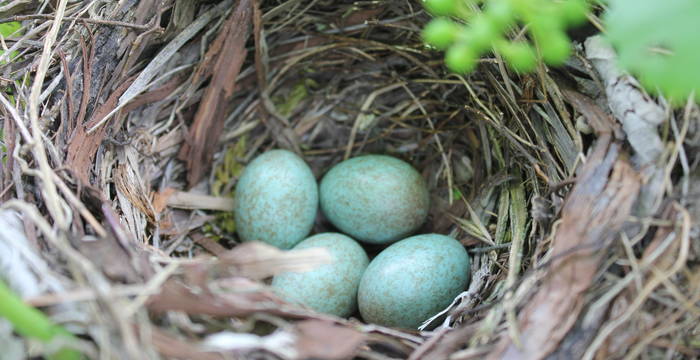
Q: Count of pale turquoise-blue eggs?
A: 4